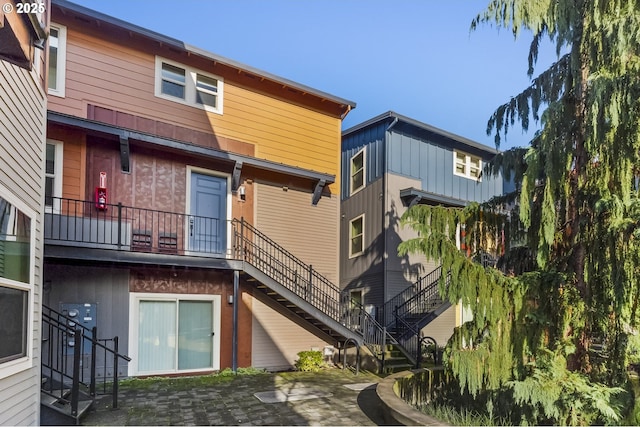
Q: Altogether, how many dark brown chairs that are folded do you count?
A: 2